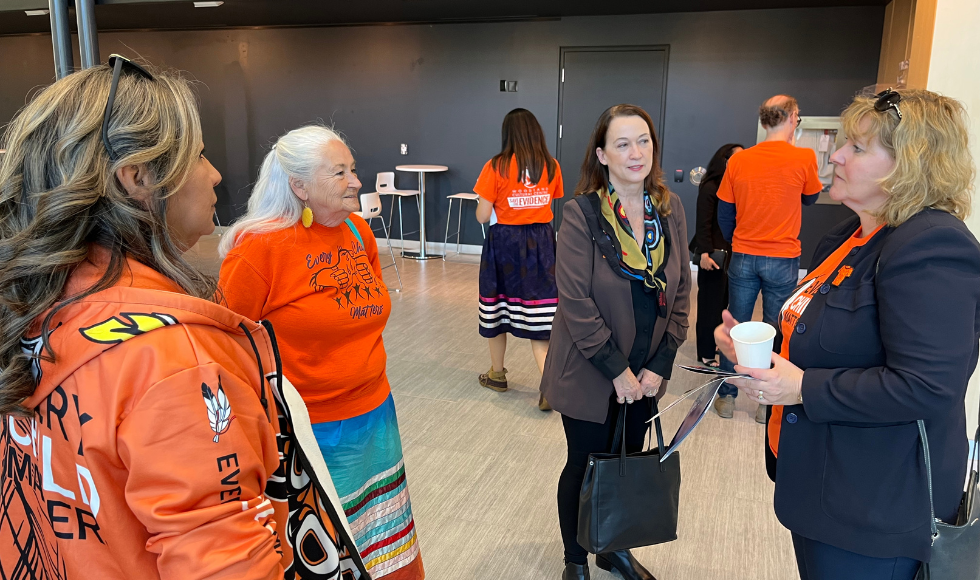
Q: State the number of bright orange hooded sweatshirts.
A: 1